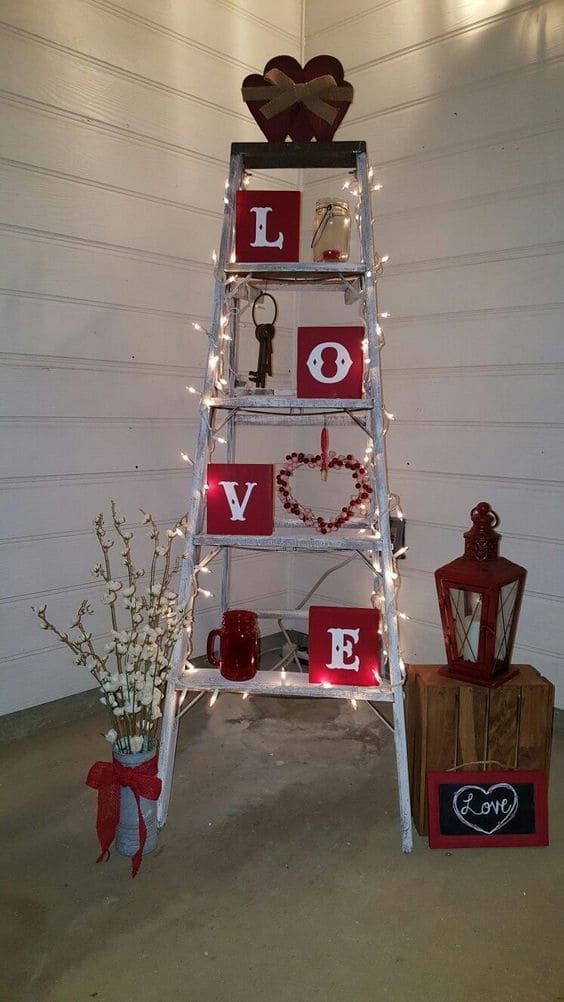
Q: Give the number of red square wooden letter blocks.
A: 4